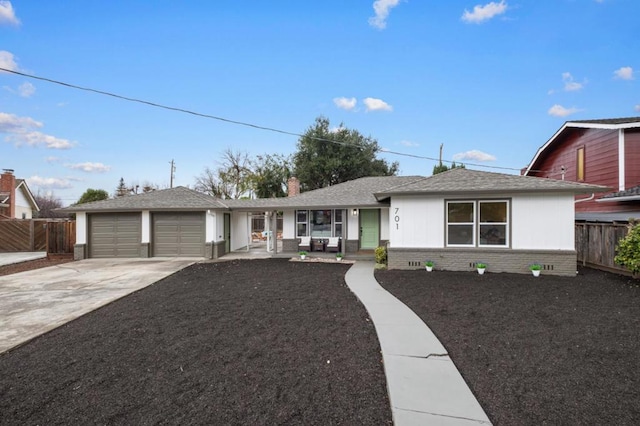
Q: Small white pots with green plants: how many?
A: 5